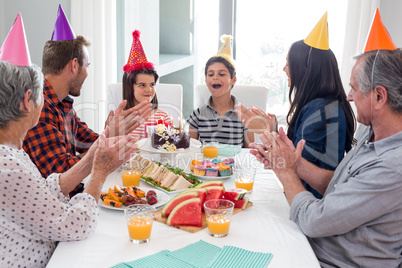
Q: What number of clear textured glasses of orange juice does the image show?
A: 5